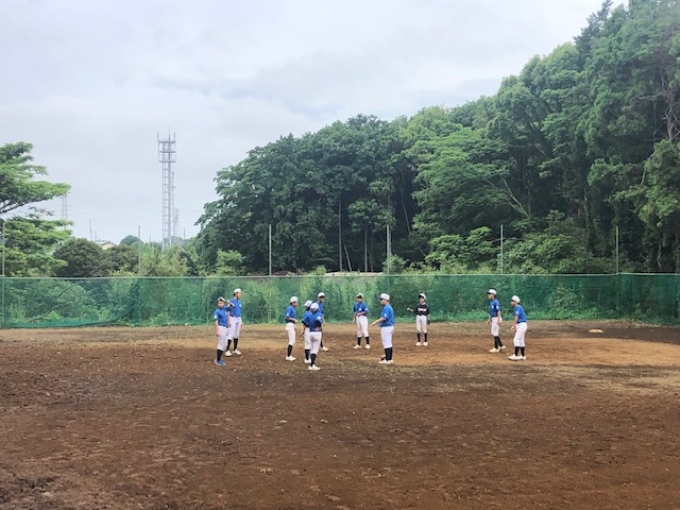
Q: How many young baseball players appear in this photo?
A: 11